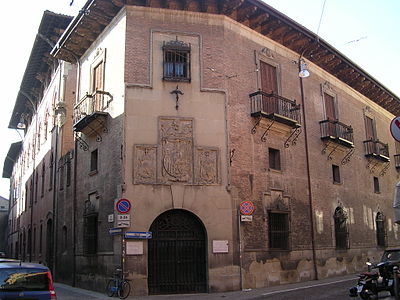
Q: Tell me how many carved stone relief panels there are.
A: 3